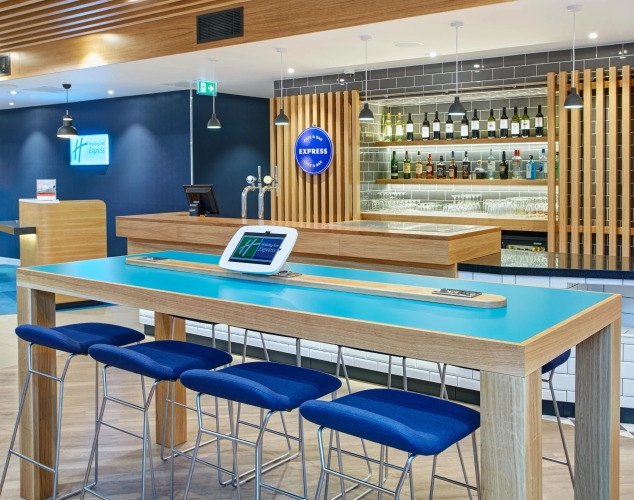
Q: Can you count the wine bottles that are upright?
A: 13